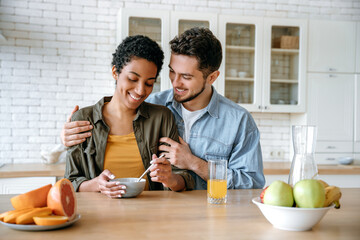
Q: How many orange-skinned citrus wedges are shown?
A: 4